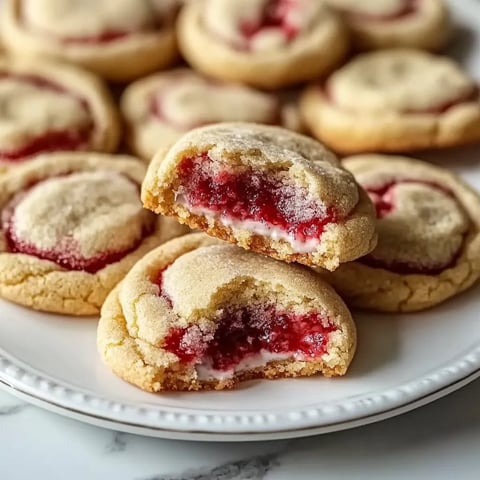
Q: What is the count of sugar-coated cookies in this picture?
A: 10